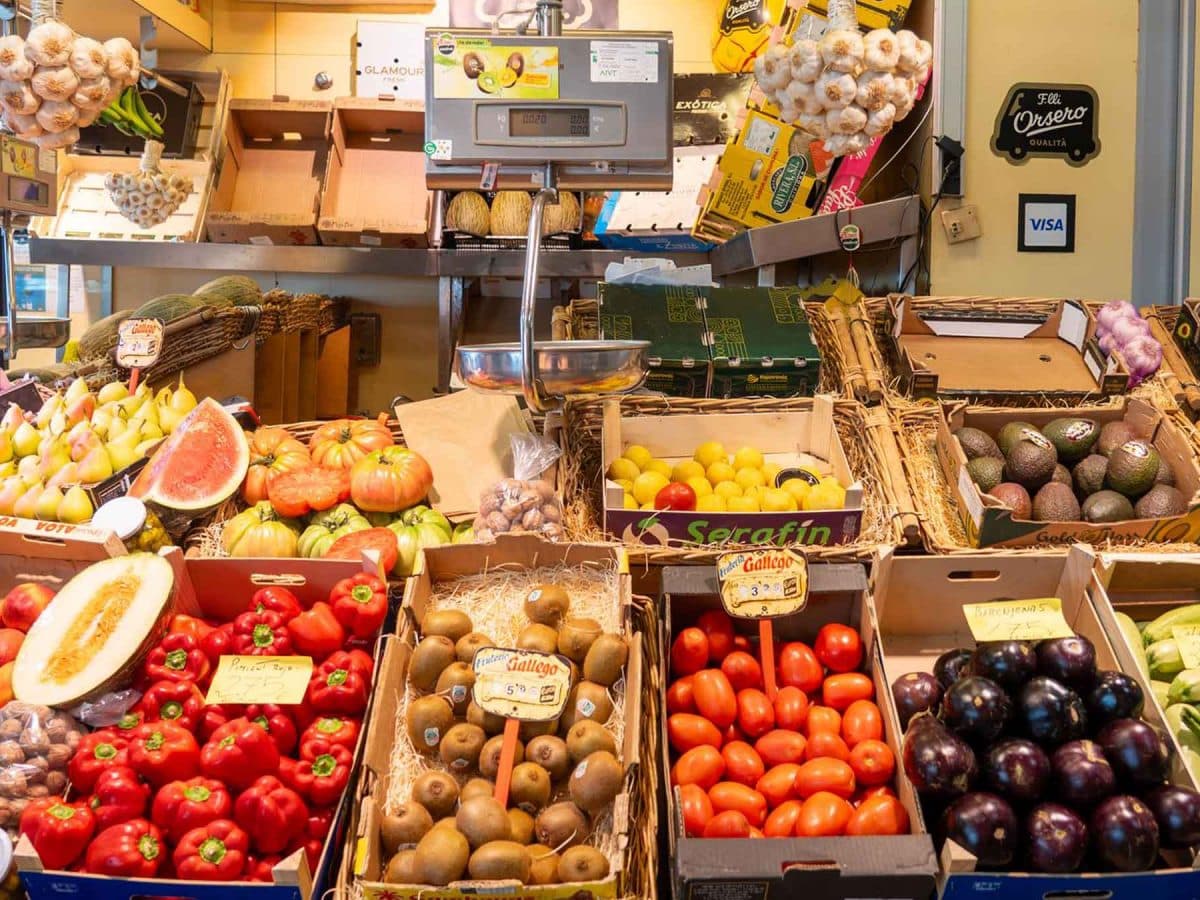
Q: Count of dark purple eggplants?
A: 15